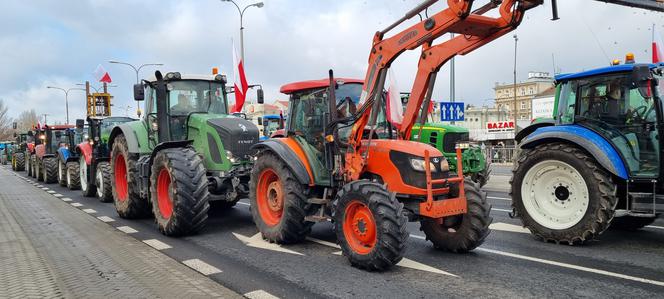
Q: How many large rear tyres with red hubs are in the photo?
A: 2